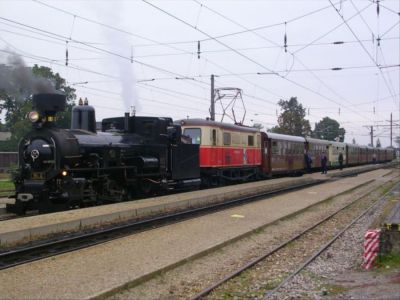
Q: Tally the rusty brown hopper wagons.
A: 0